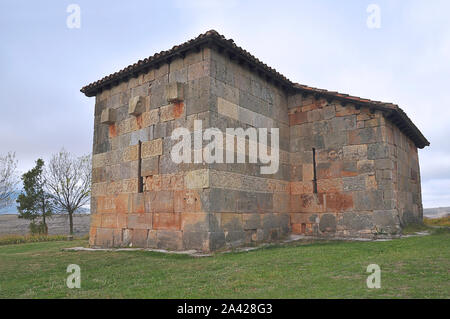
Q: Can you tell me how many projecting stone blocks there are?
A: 3